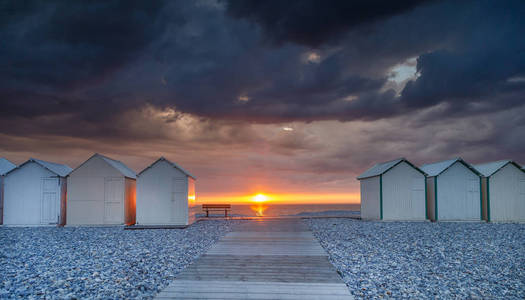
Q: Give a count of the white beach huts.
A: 7